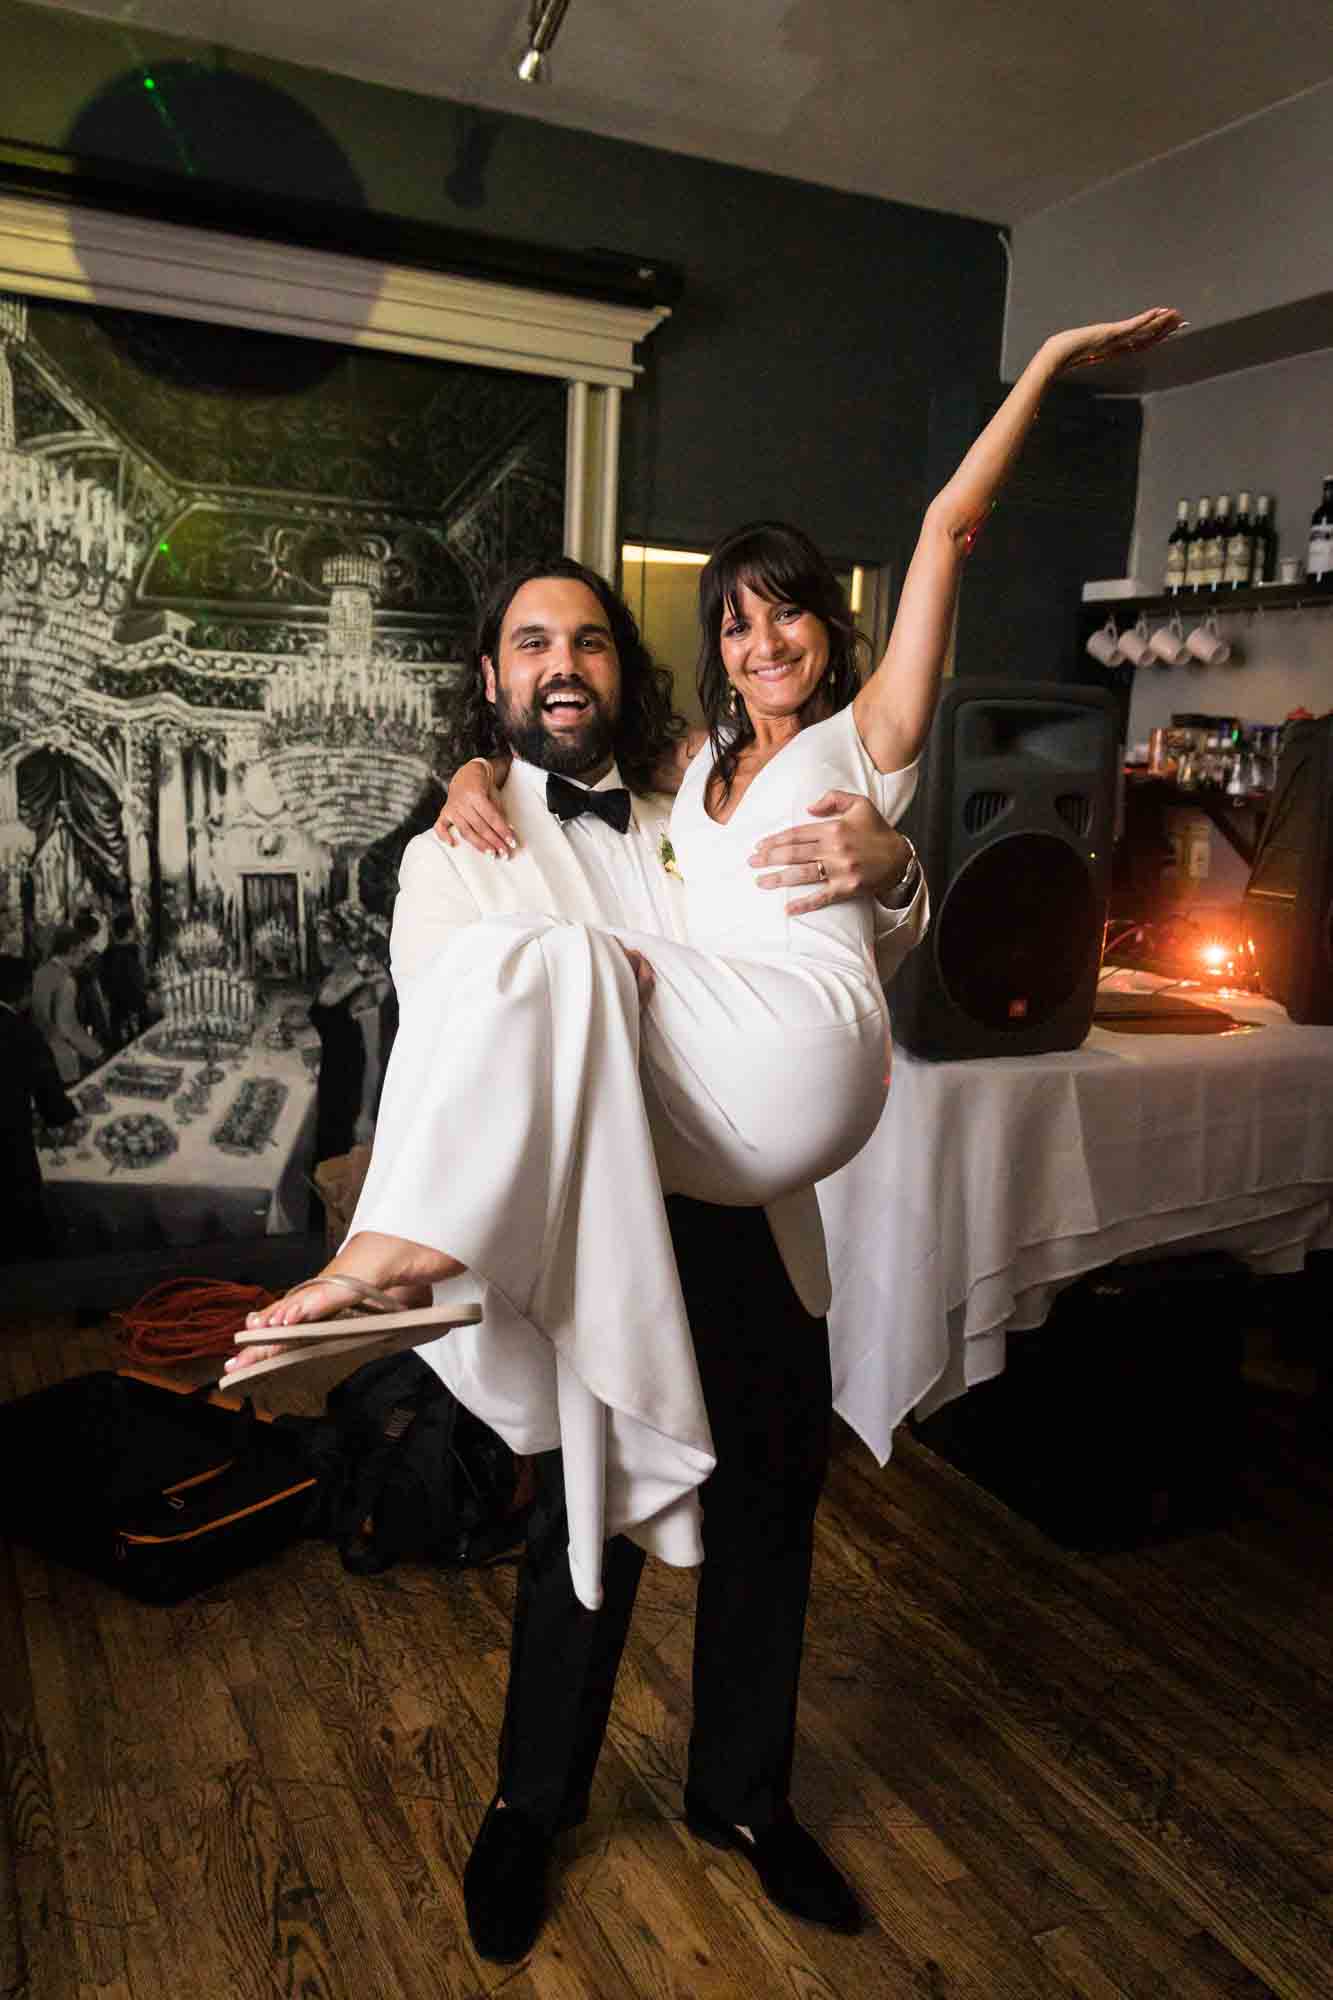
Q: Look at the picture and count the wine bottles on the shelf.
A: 6